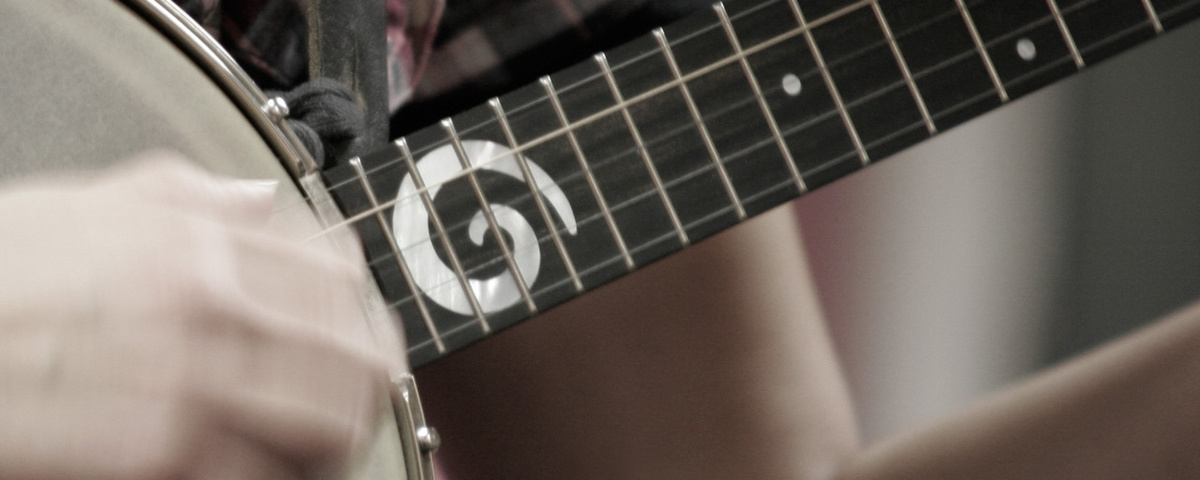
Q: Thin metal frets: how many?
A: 13